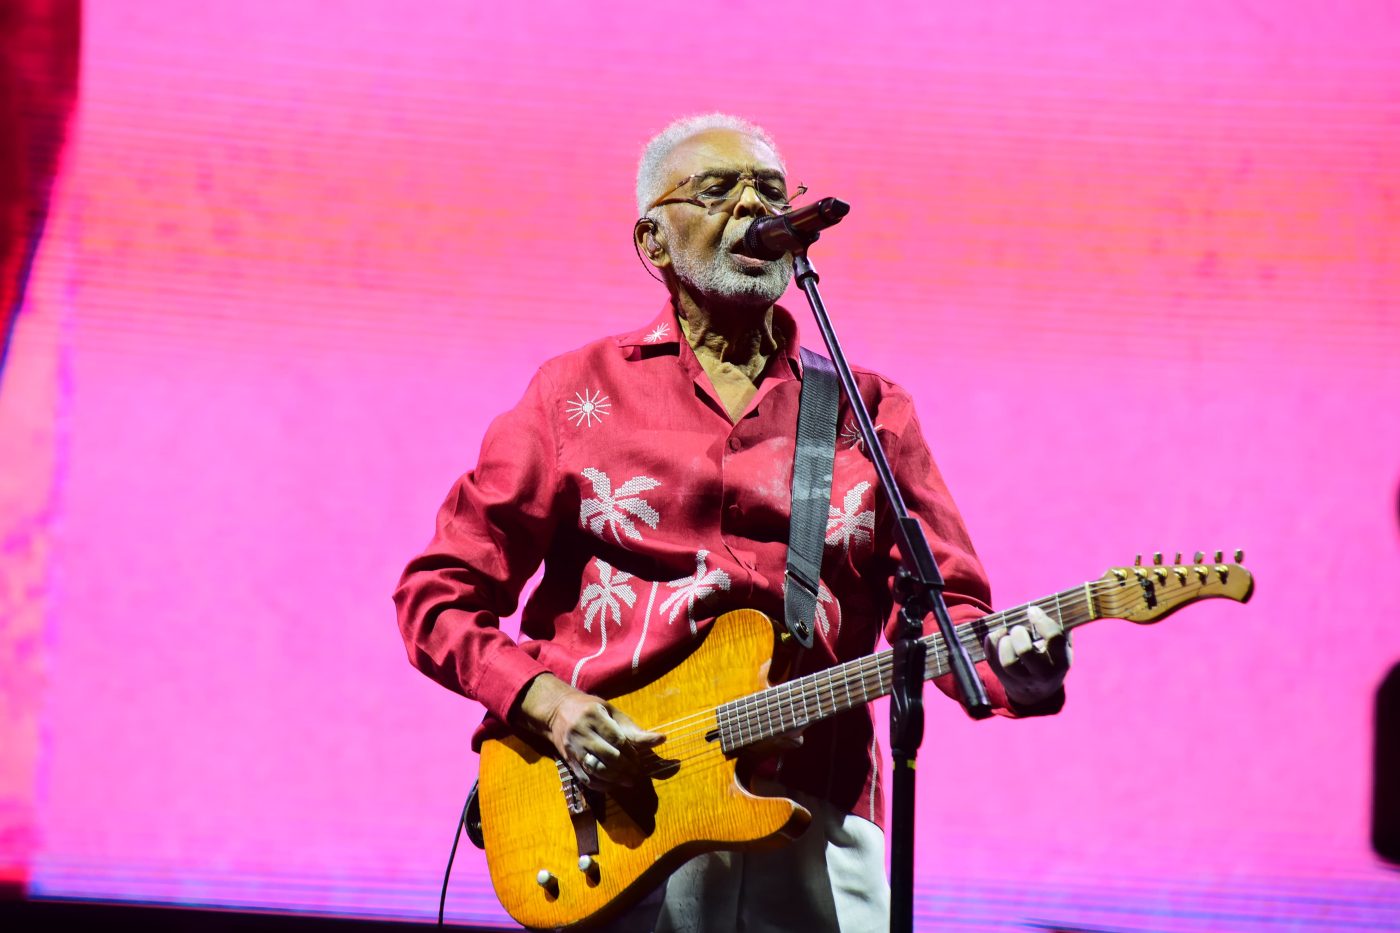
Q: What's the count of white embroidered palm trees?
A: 5